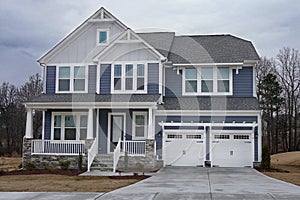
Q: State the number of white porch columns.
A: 3